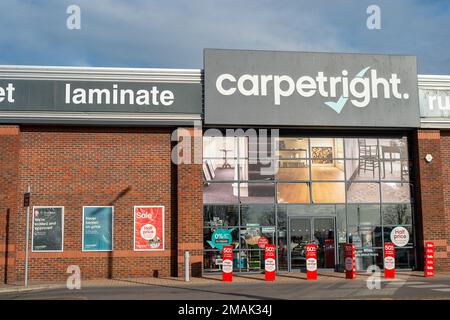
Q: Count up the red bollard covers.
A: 6